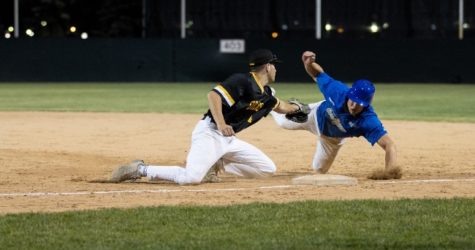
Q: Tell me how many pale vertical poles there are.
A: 4